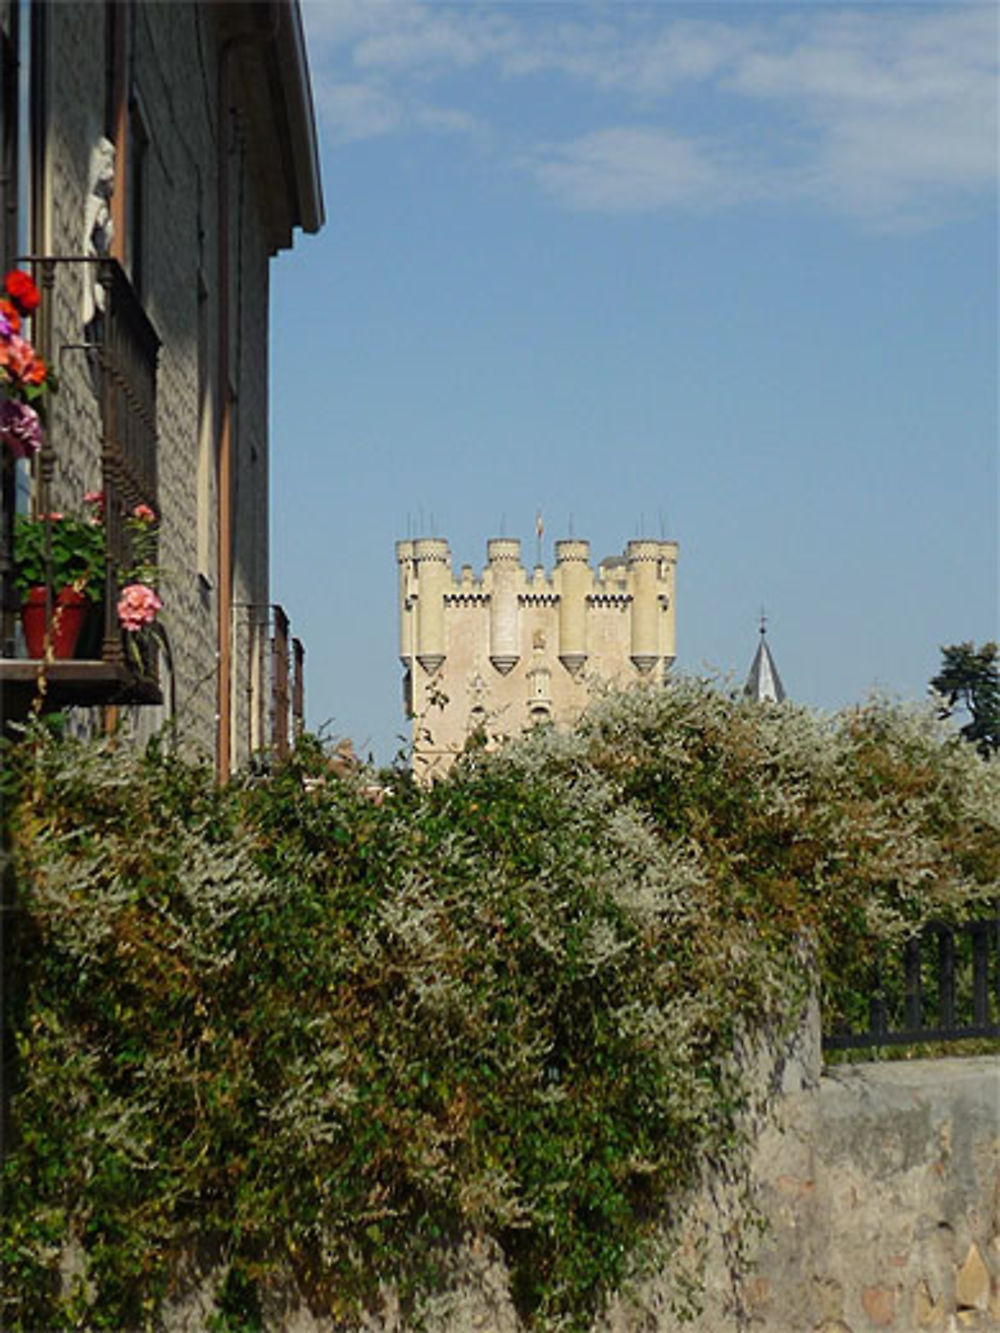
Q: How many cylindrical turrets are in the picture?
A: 6